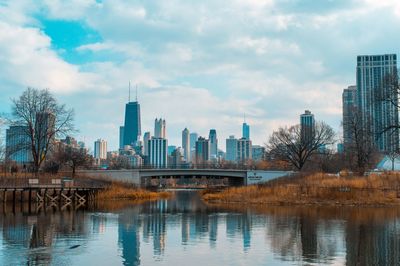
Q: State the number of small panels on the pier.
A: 2